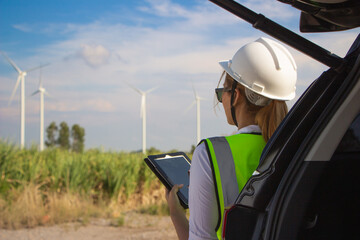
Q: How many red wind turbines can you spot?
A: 0